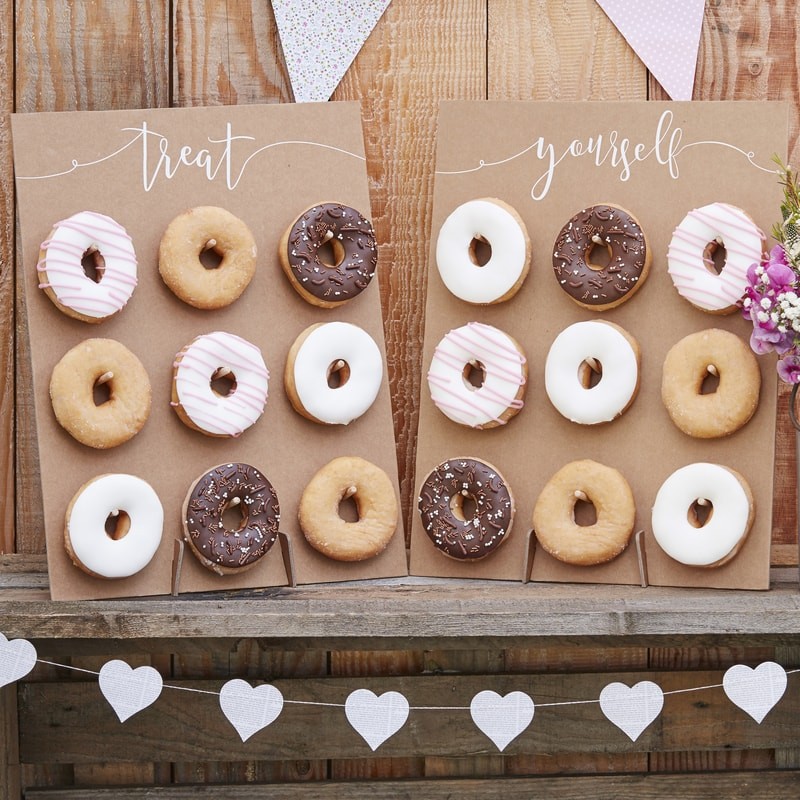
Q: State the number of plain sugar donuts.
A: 5